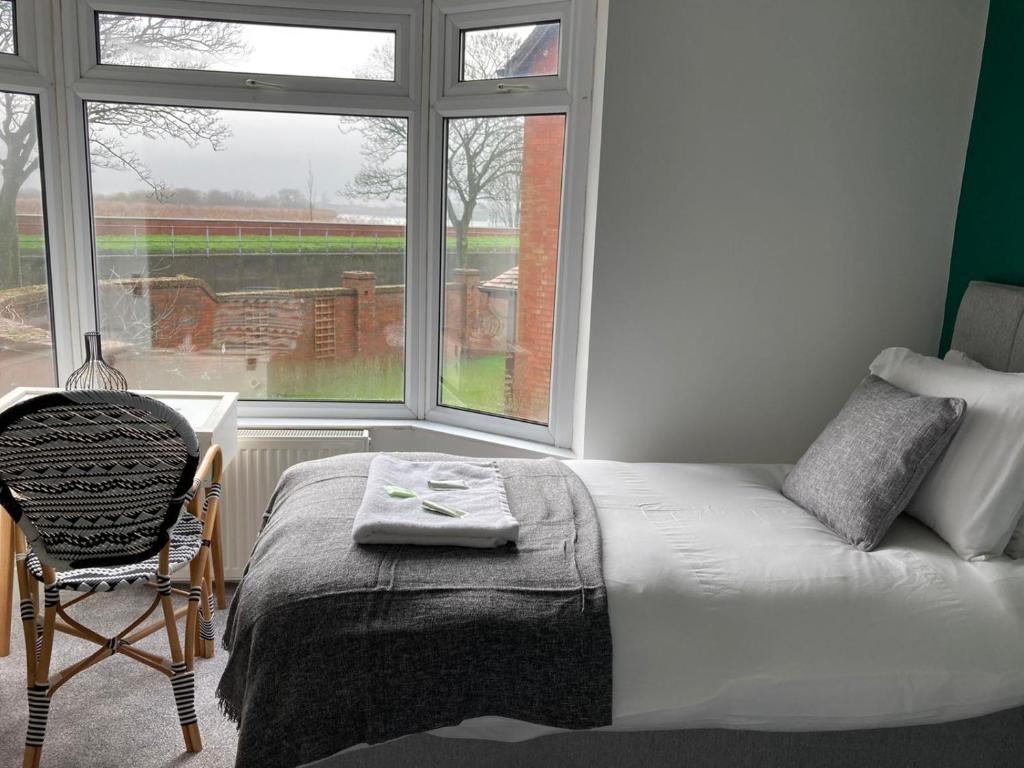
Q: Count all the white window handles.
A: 2